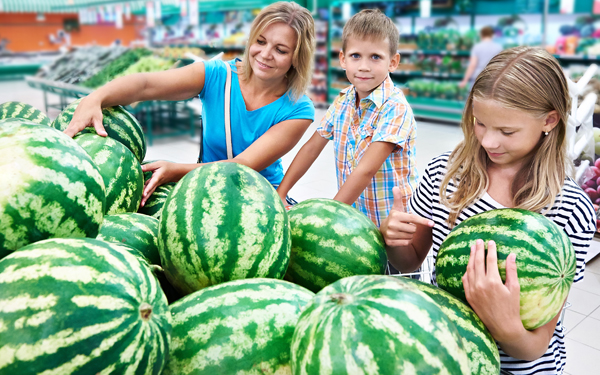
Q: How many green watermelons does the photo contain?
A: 13